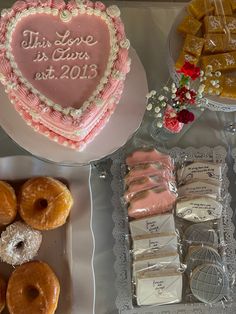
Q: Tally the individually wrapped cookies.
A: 14